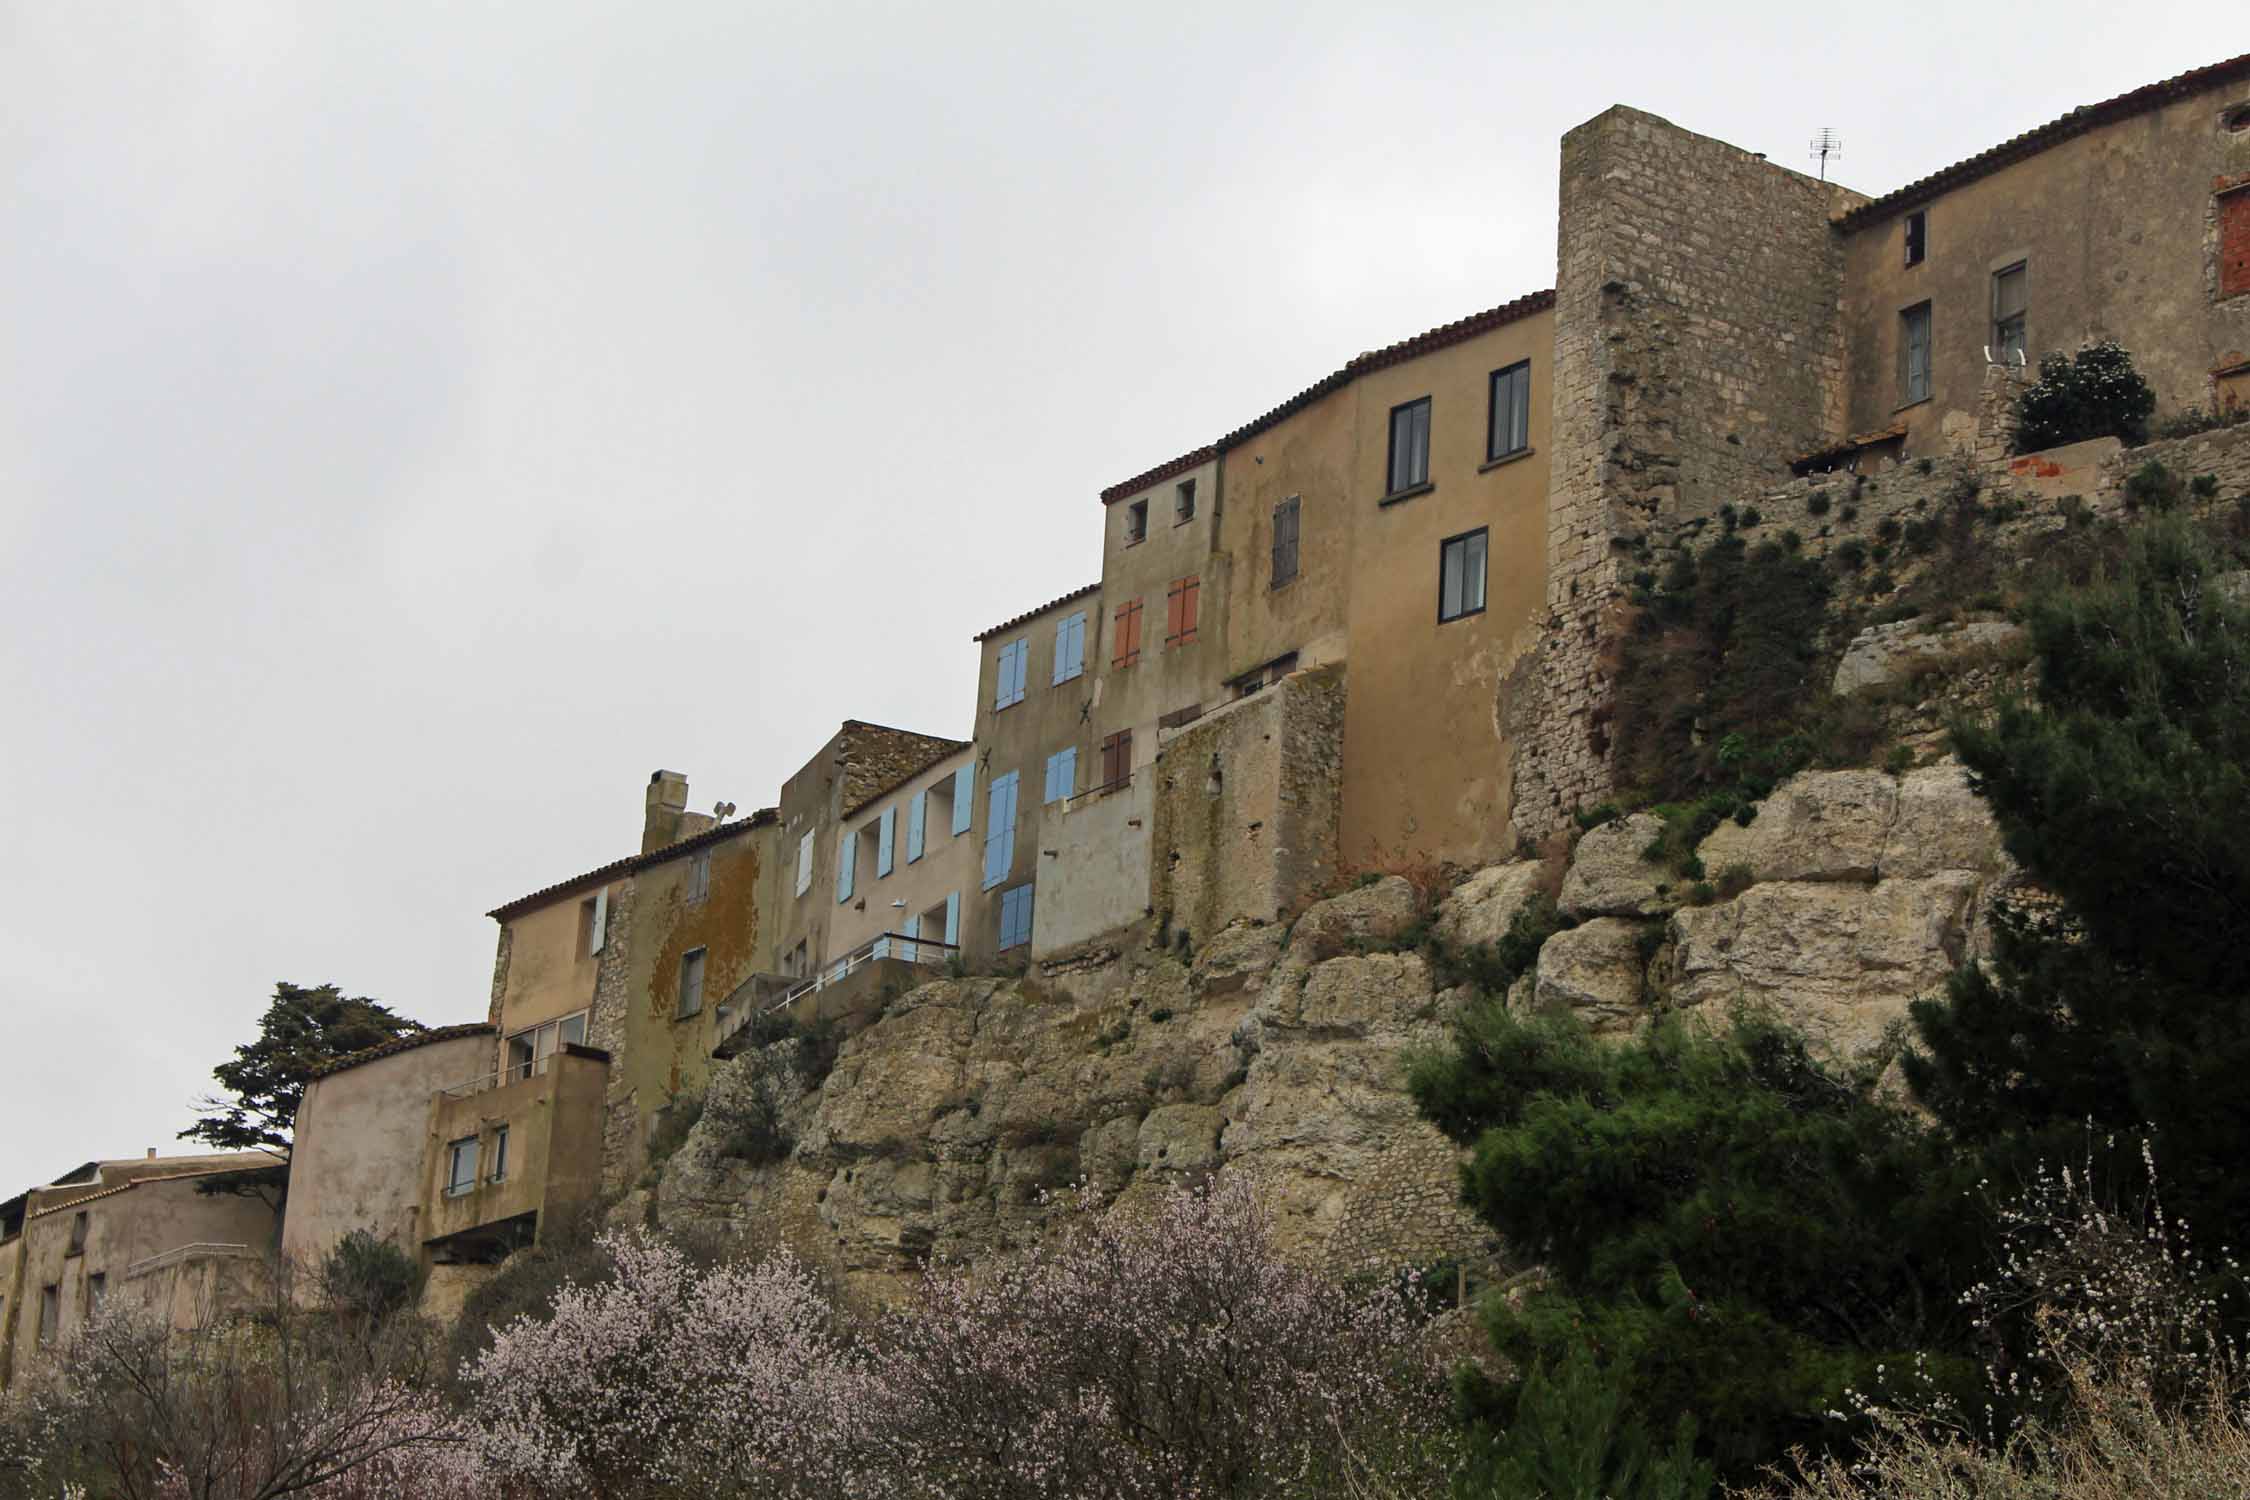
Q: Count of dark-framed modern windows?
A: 3